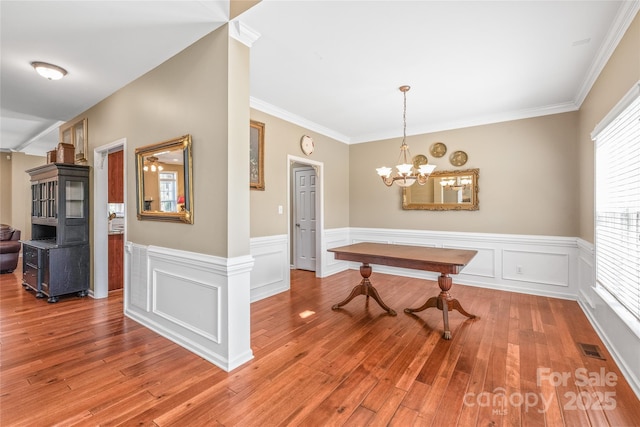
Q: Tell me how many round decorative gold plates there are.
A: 3